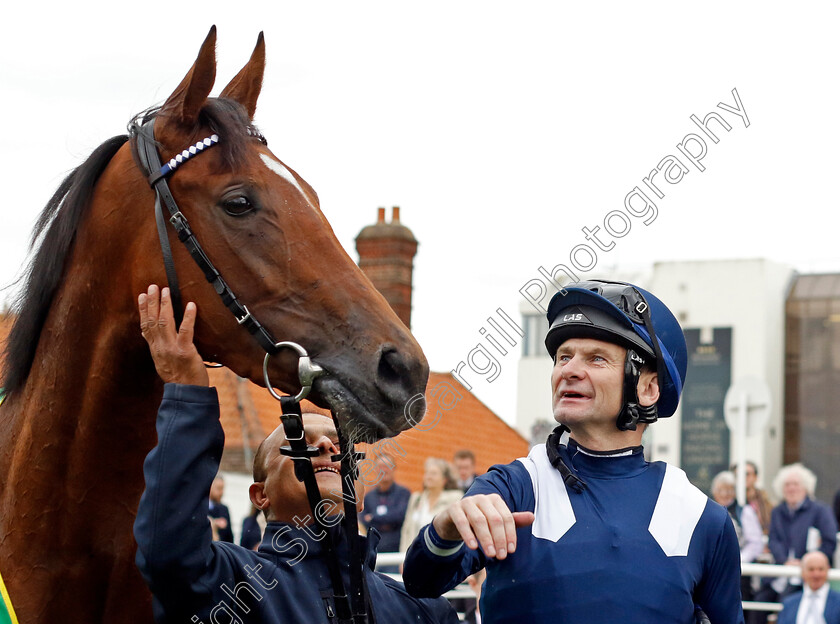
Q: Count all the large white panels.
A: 2